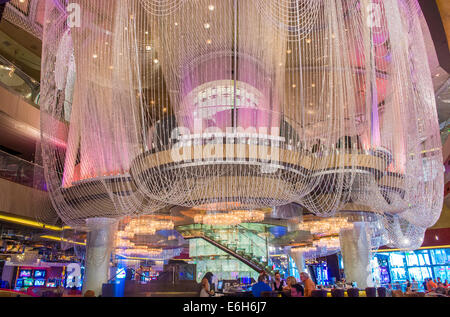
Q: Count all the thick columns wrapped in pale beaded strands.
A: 2